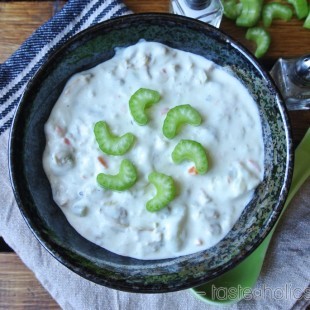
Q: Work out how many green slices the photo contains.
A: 12